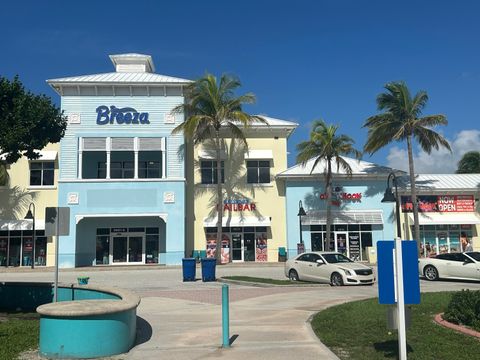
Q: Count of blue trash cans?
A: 2